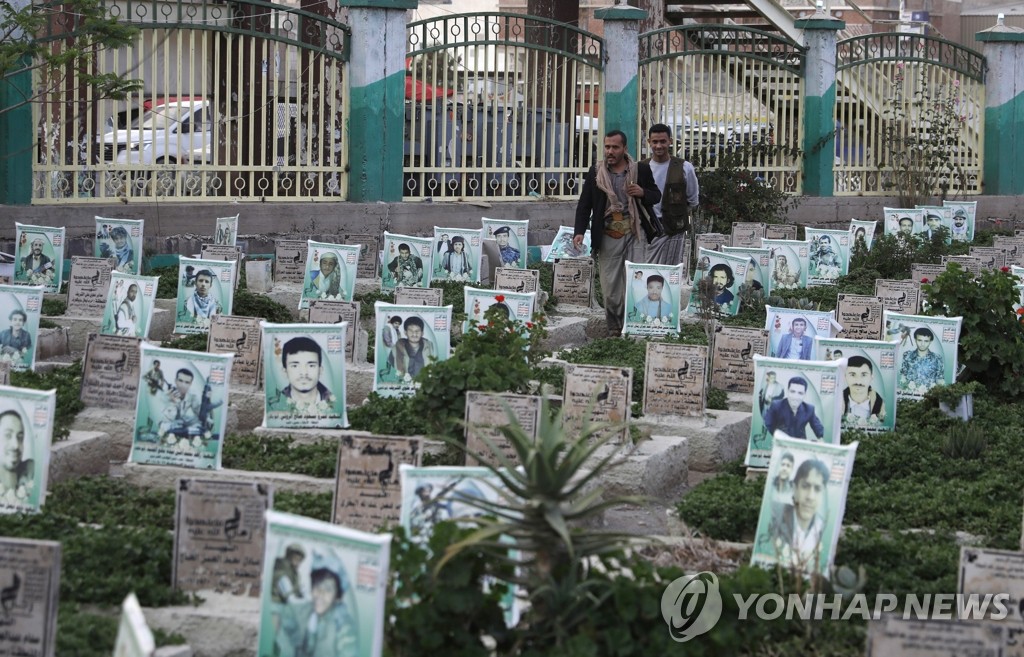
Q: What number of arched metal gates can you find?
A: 4